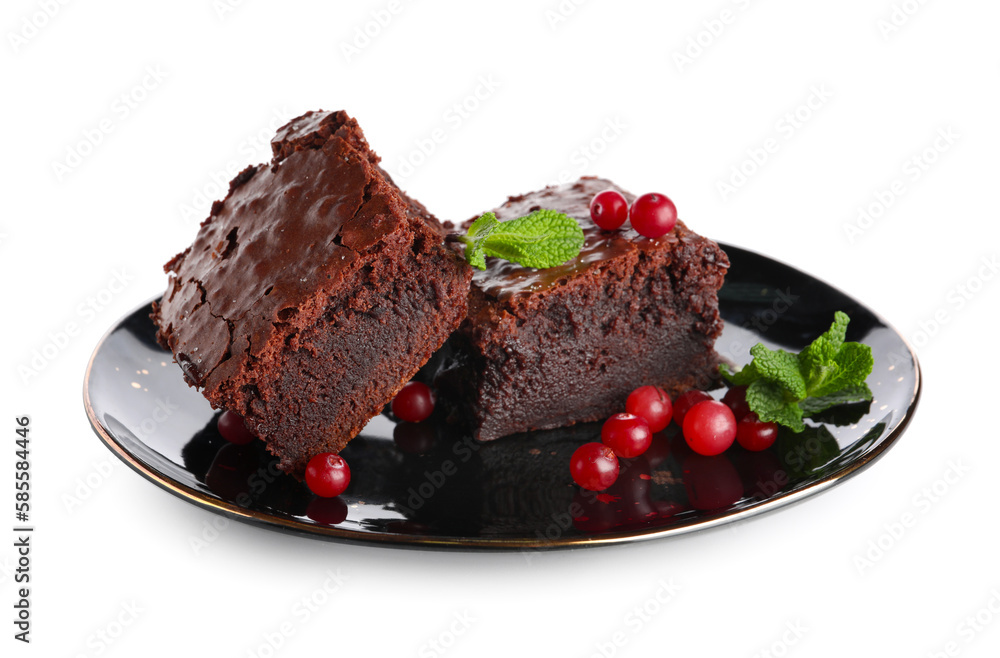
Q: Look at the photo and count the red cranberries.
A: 12